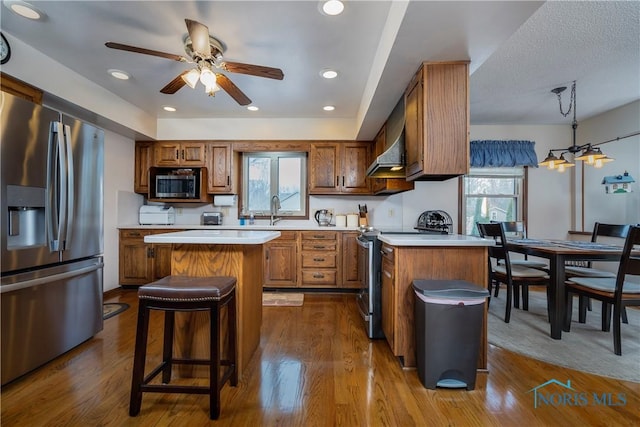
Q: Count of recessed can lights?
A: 7